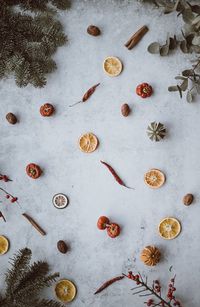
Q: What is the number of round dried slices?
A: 7